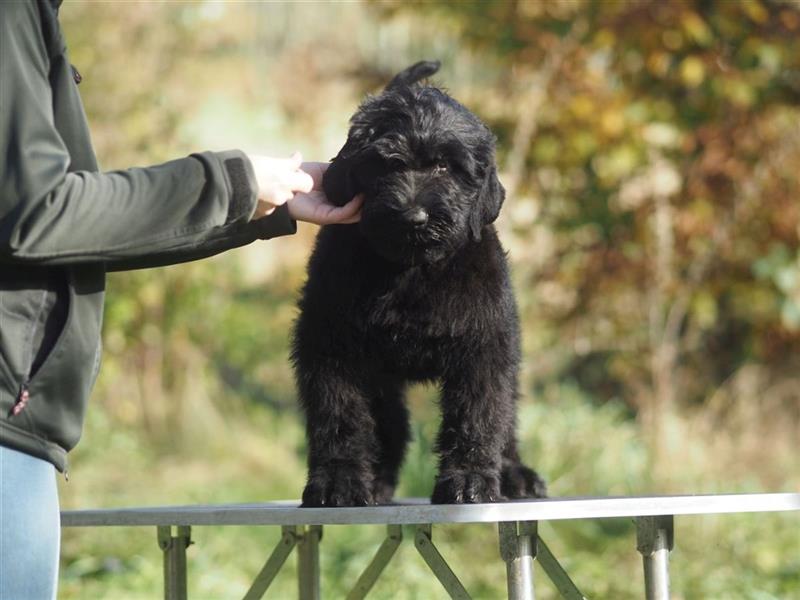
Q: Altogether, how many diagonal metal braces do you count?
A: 4